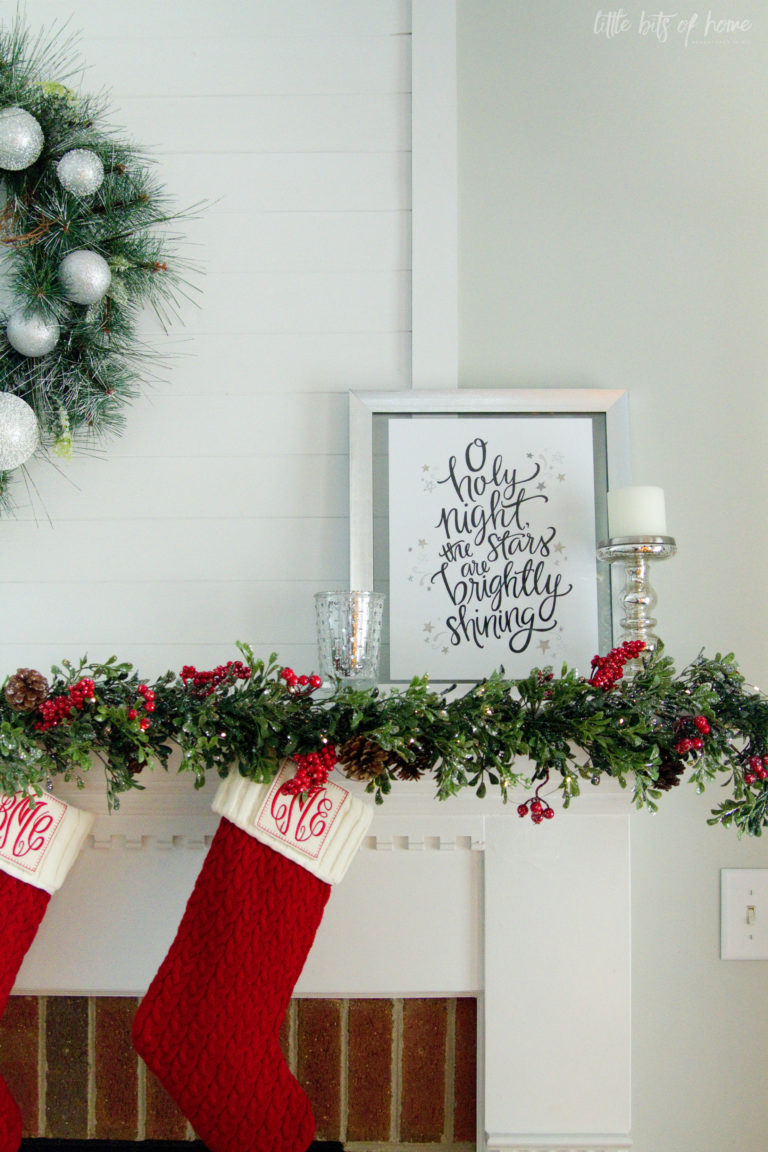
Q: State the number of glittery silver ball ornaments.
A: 5